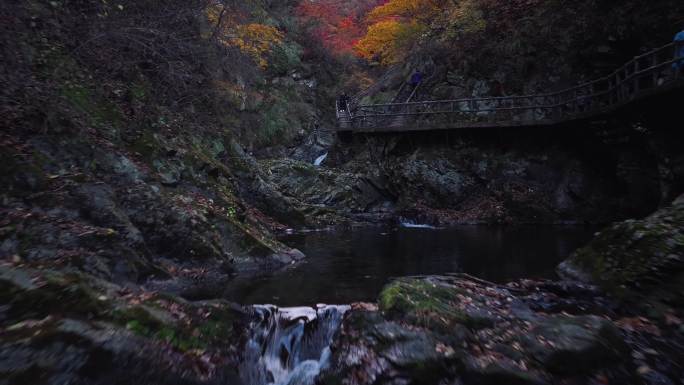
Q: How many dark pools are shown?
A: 1